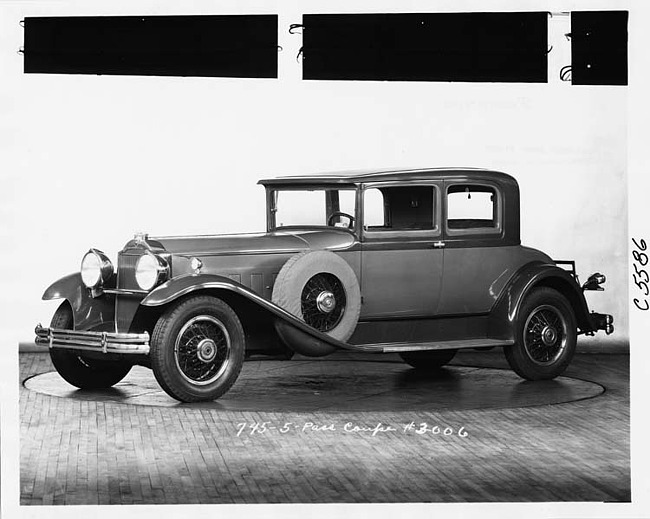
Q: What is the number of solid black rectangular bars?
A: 3